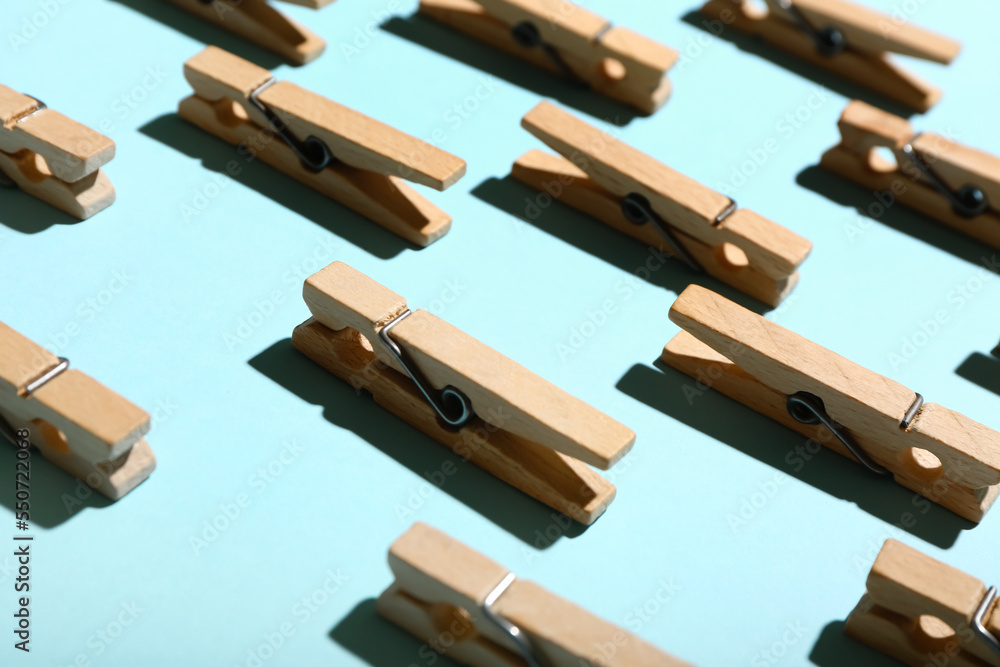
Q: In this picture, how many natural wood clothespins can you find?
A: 12